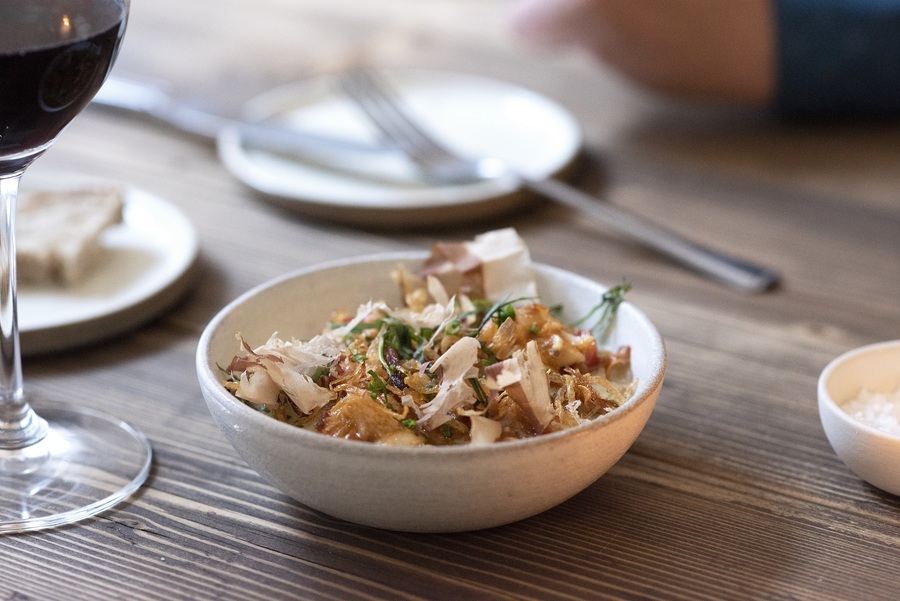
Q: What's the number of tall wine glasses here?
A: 1